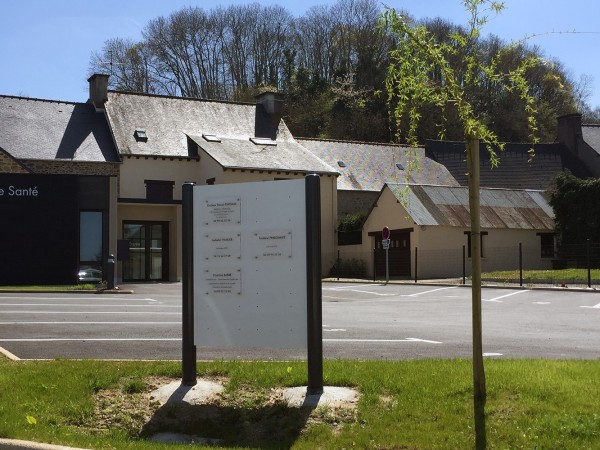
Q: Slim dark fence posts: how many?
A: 6